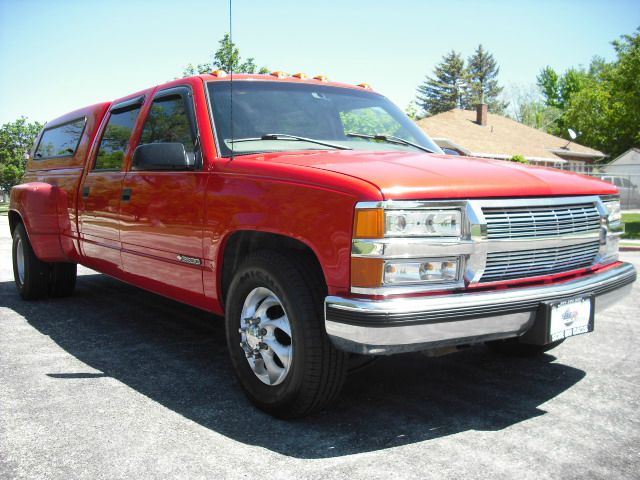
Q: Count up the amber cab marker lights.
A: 5